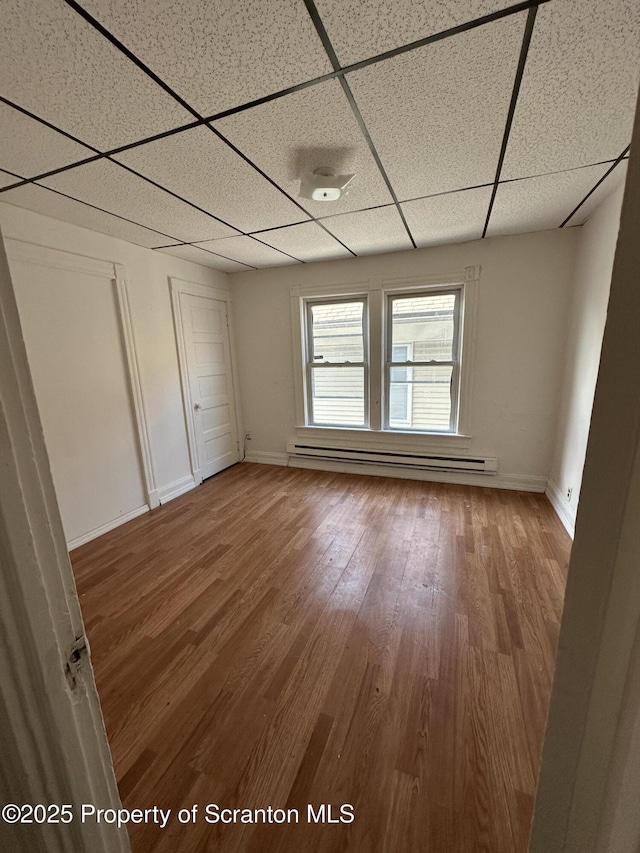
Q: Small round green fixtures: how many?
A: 0